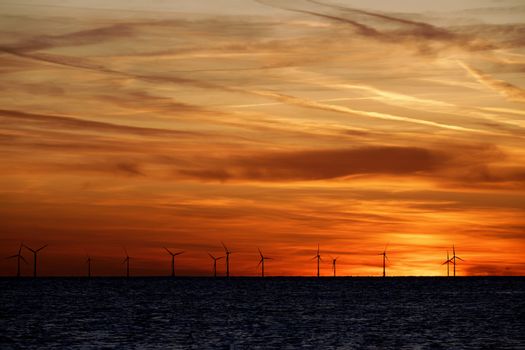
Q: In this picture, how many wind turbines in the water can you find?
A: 13